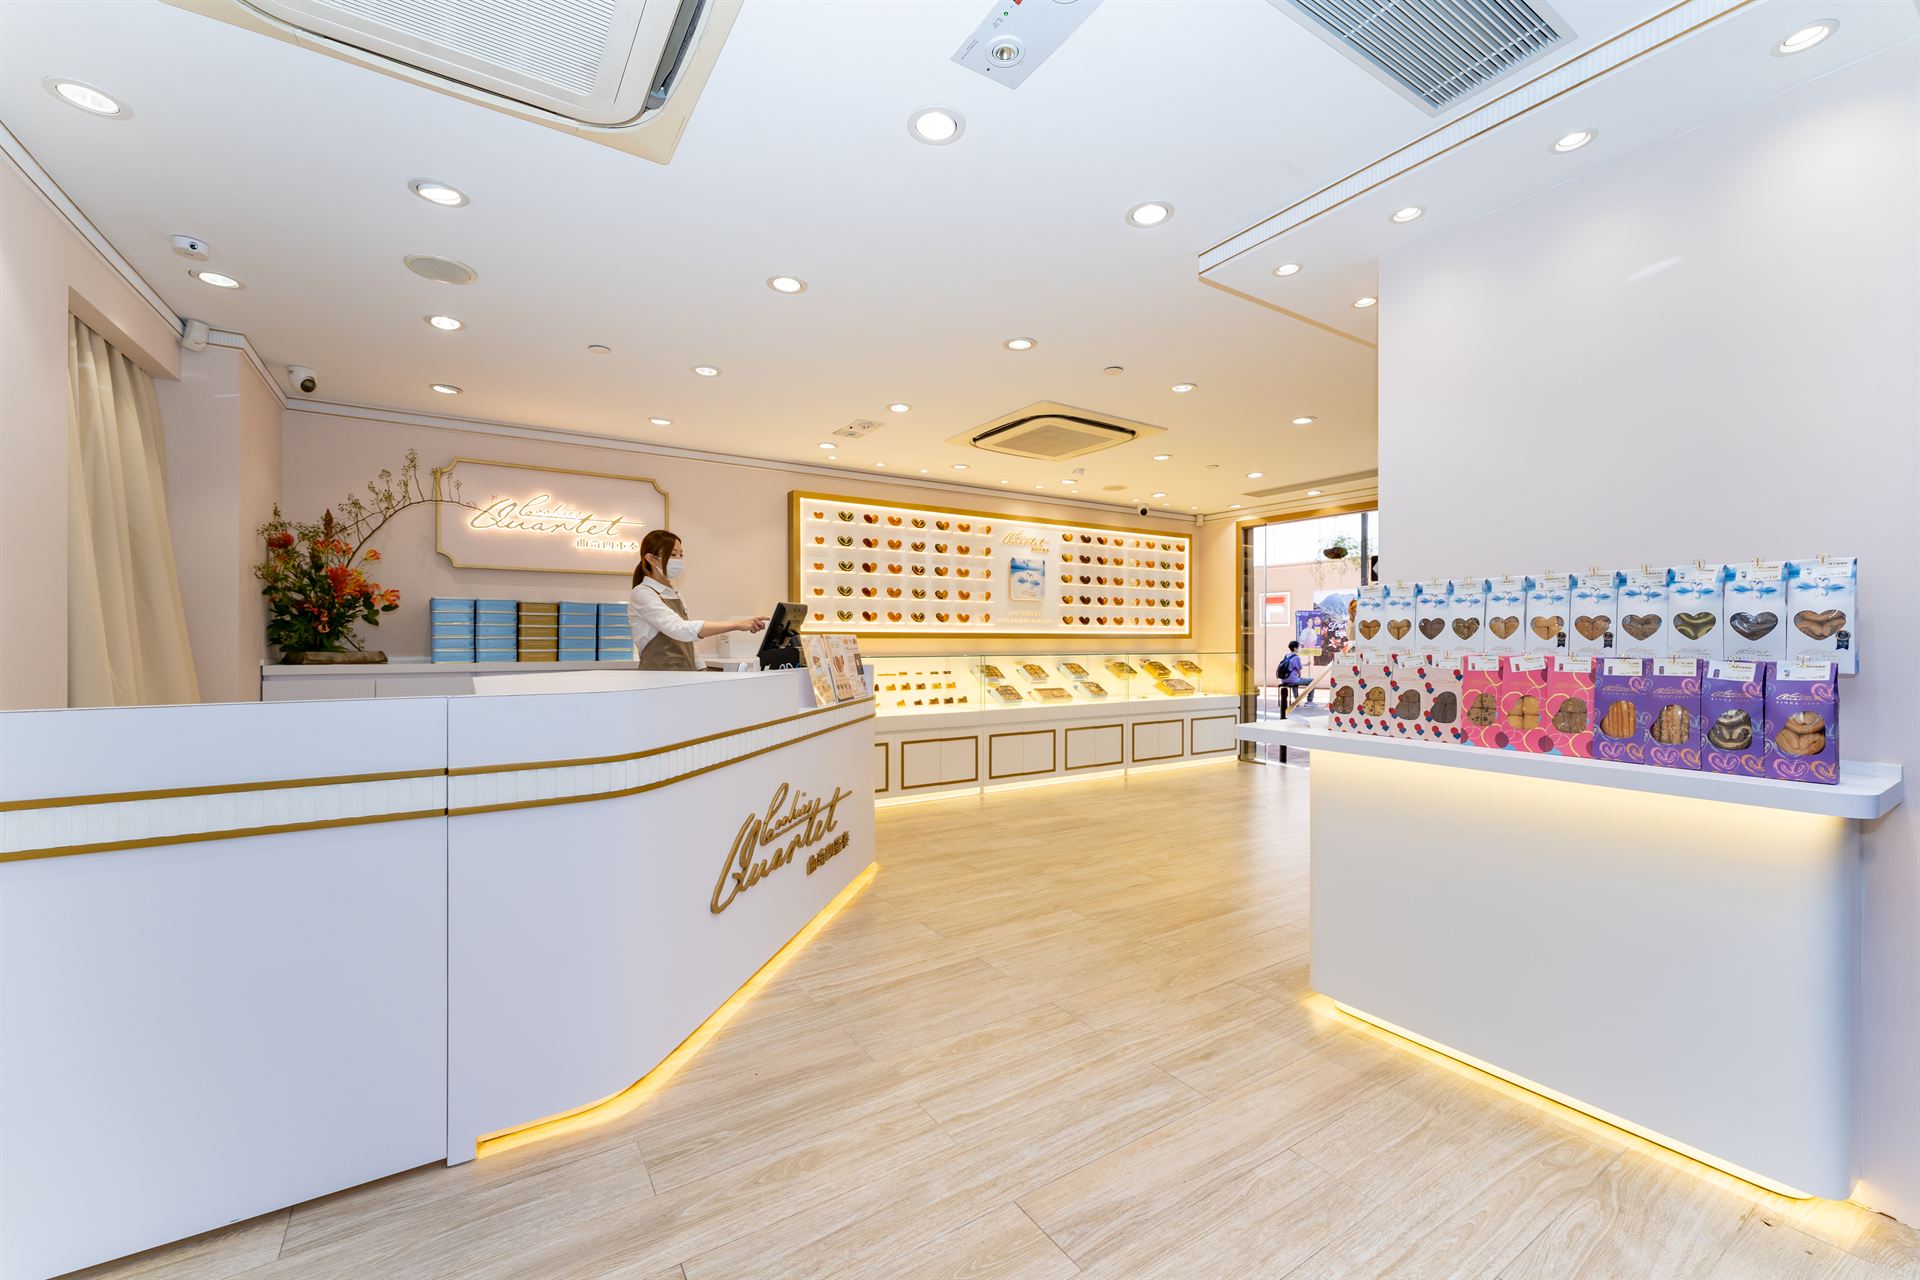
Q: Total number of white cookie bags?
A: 11